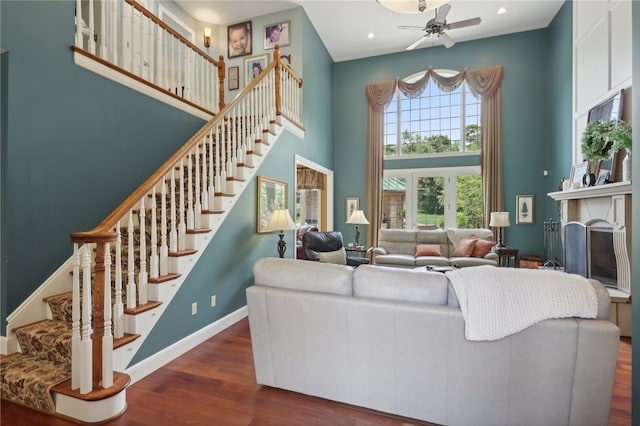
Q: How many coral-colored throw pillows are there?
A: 3